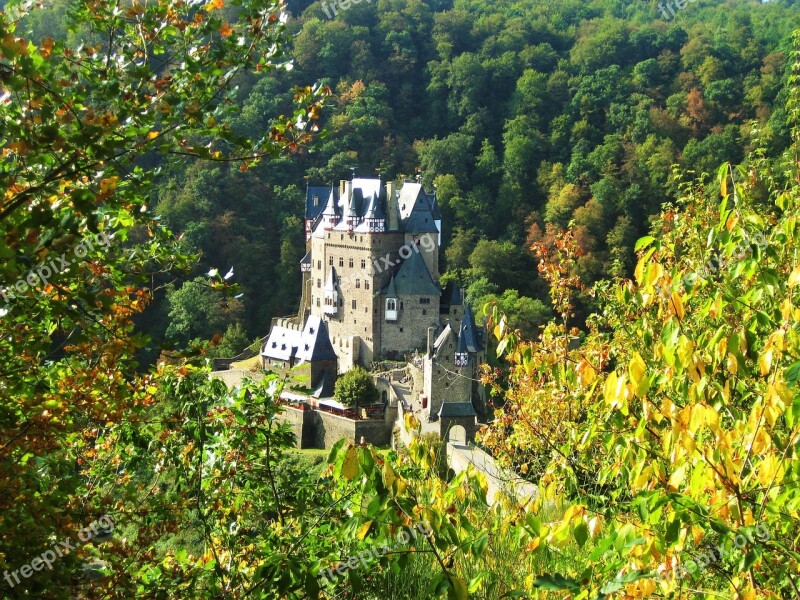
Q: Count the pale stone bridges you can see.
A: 1